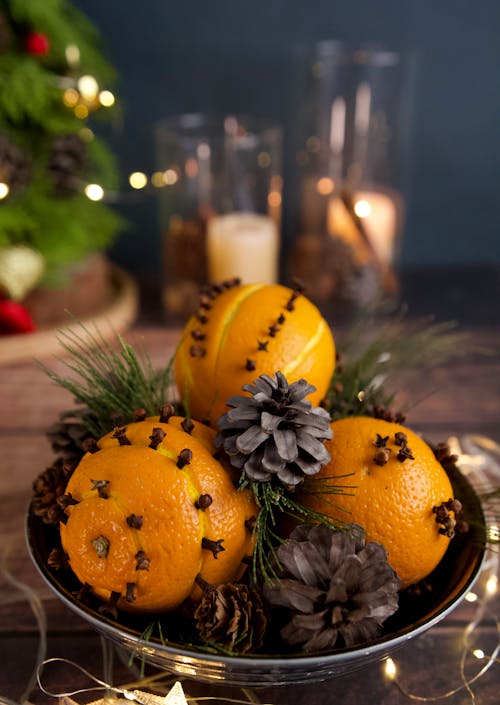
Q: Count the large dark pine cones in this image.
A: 2